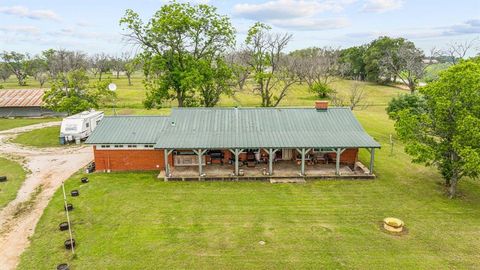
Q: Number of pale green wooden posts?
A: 7